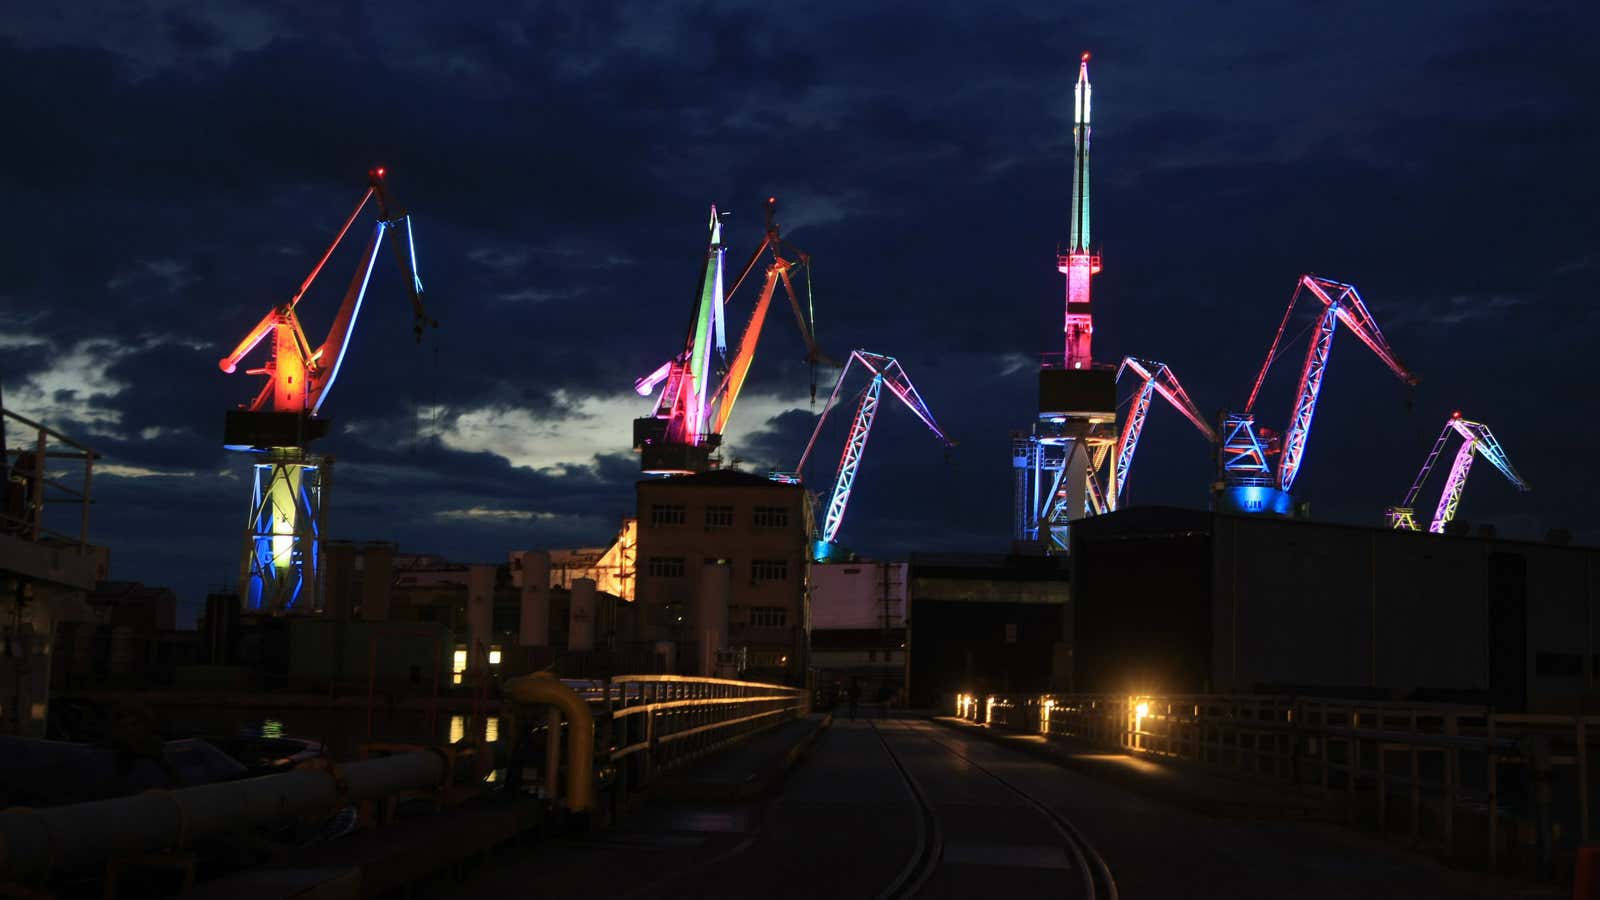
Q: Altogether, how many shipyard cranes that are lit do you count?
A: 8